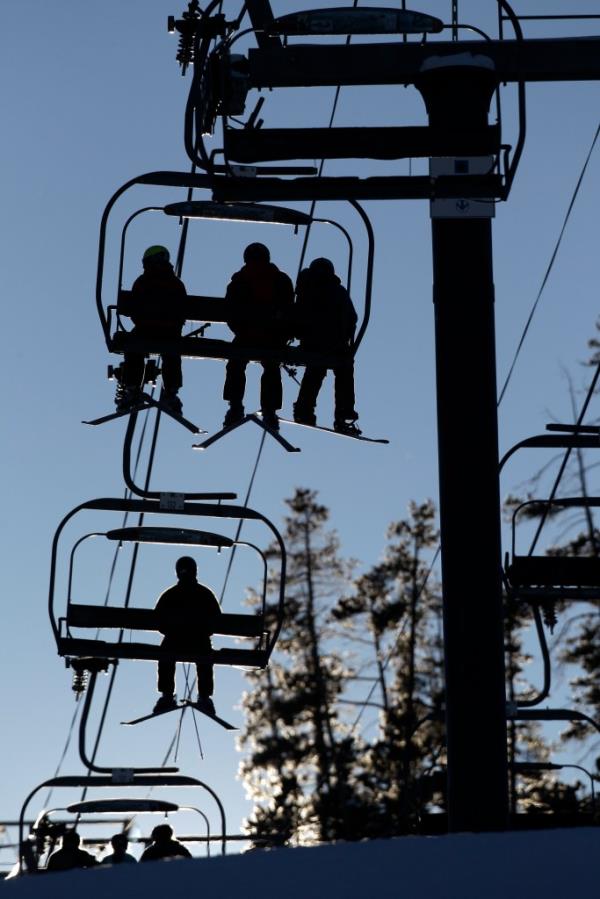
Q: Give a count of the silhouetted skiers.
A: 7